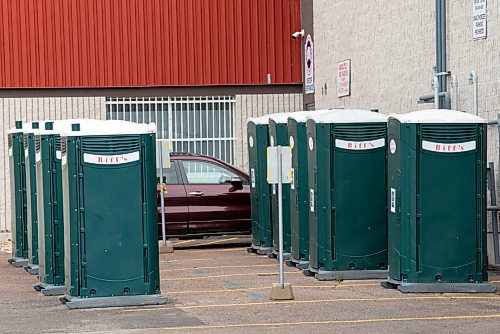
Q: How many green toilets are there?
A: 9